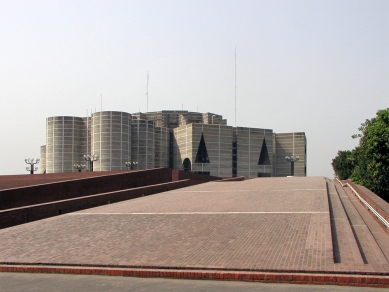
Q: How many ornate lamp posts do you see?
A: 5